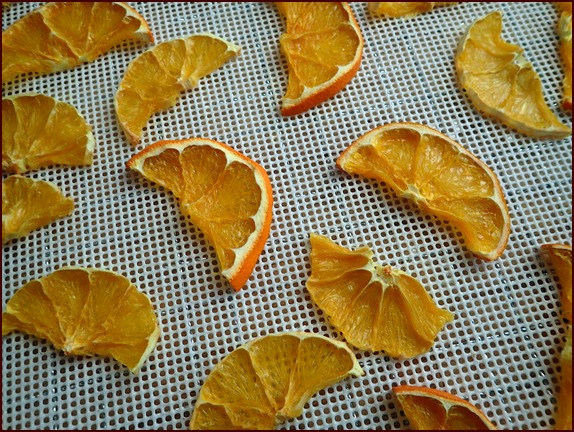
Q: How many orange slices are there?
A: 15